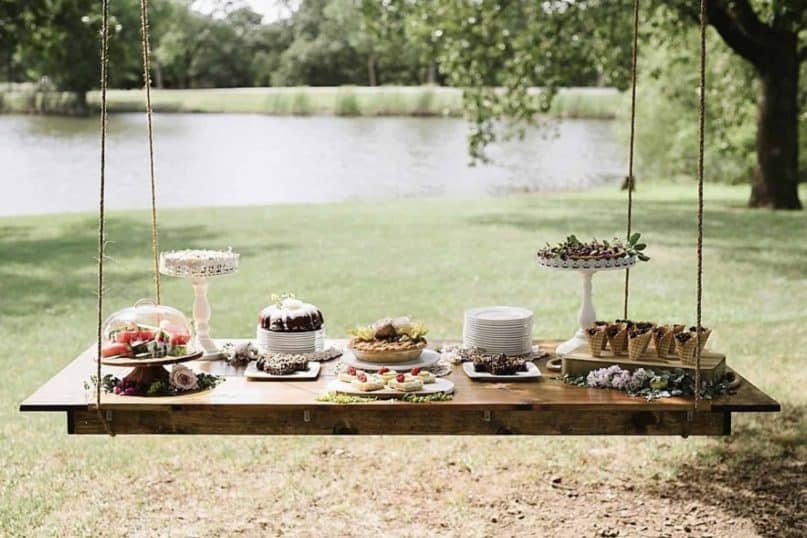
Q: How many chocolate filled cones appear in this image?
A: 10